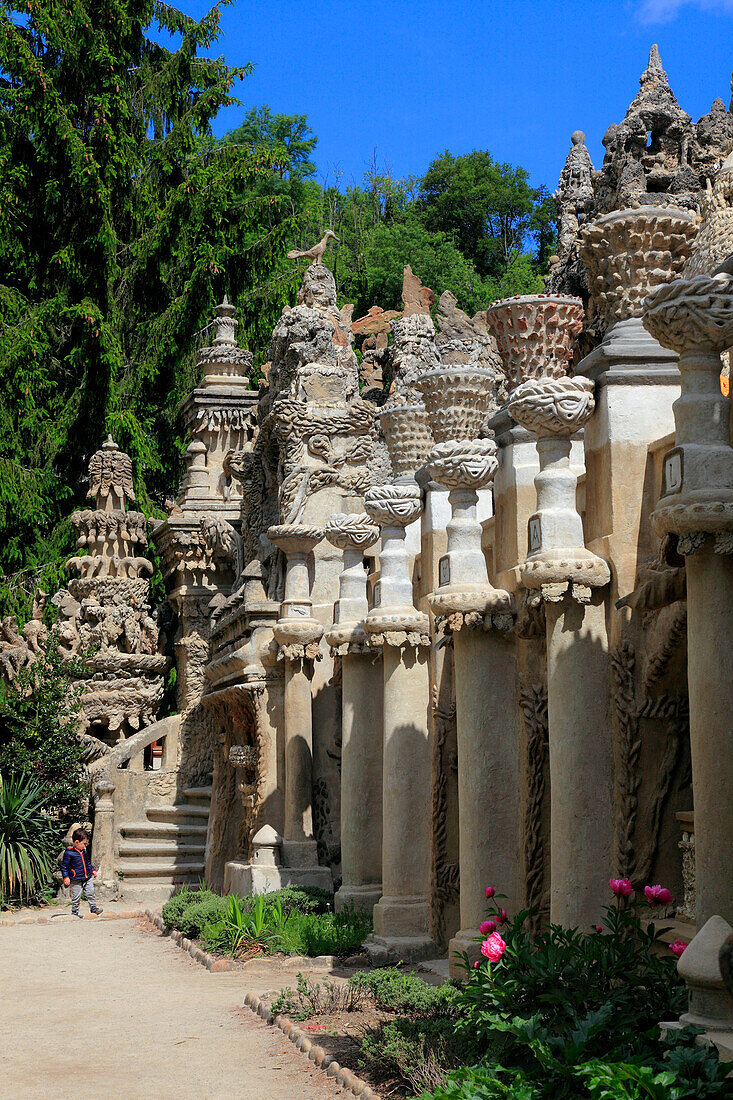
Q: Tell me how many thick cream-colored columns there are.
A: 6